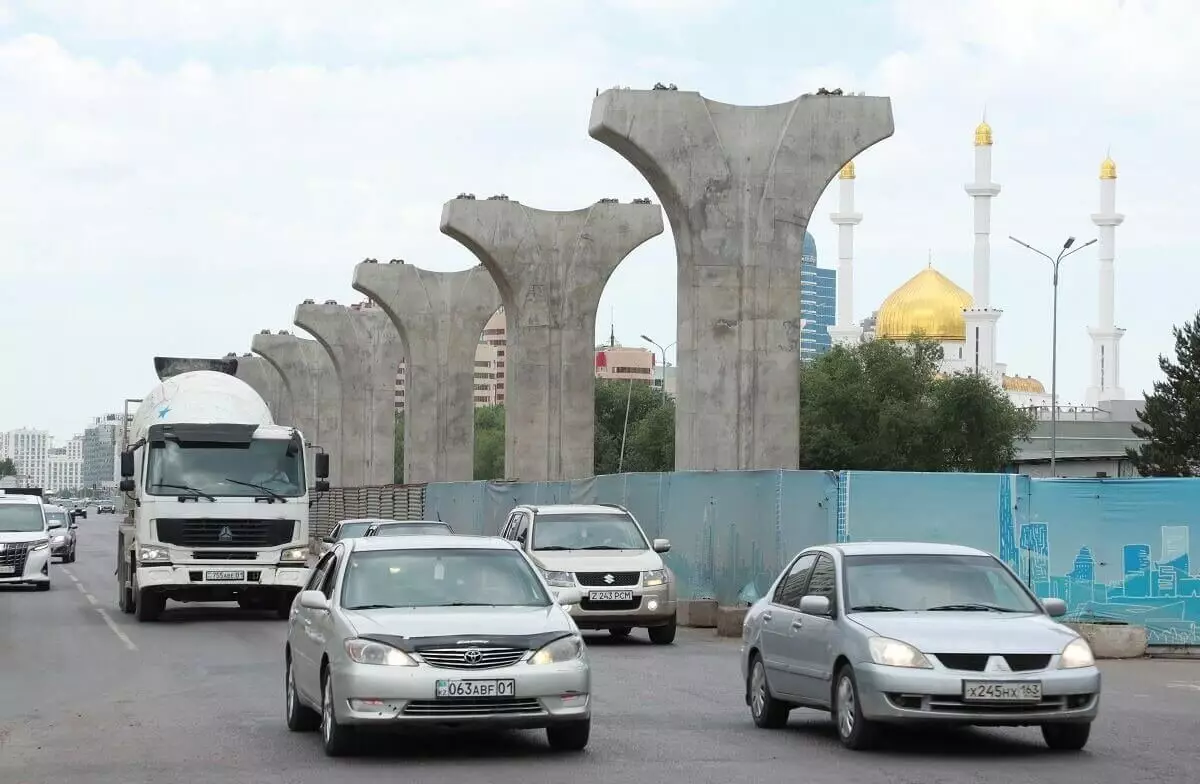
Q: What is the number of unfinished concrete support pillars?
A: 6